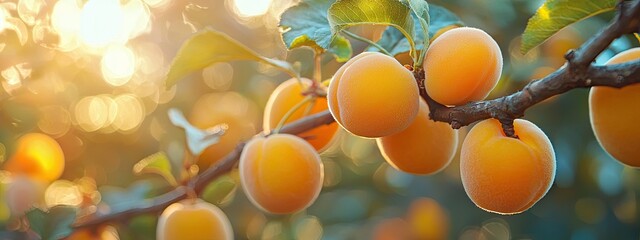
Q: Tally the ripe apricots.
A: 8